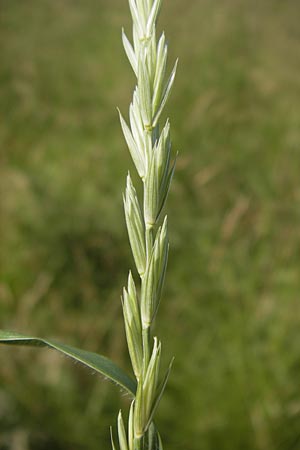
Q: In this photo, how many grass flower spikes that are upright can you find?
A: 1